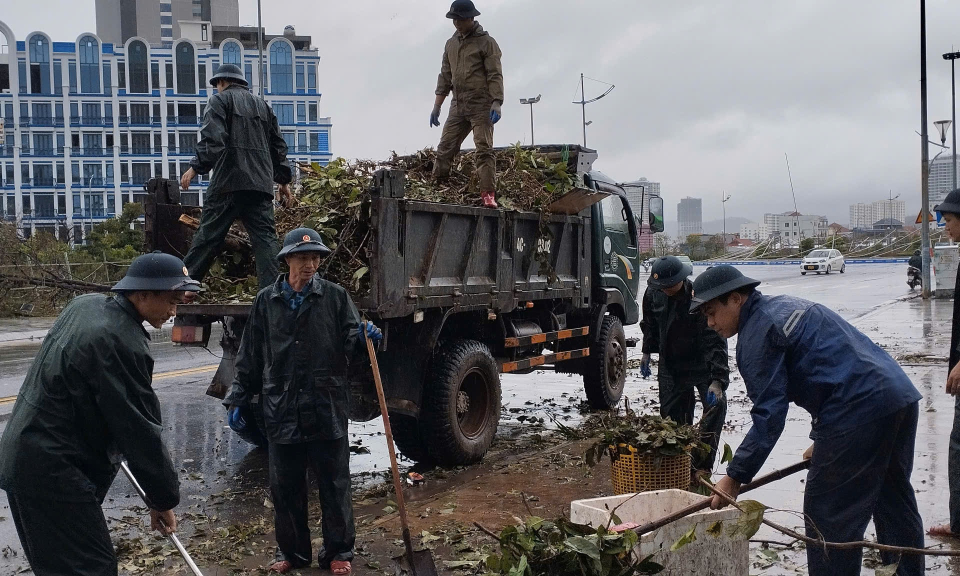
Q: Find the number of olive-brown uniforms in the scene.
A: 1